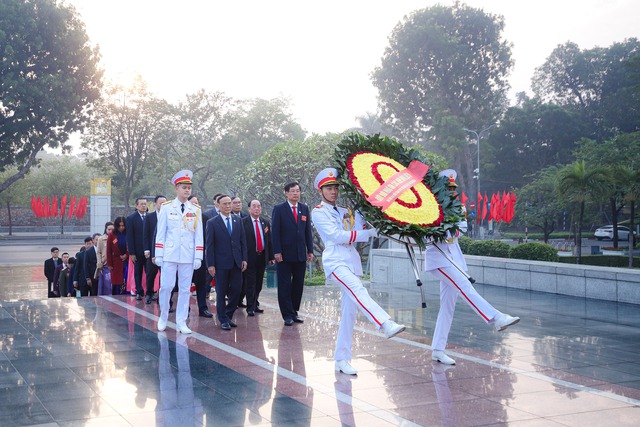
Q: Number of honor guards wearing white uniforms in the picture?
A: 3